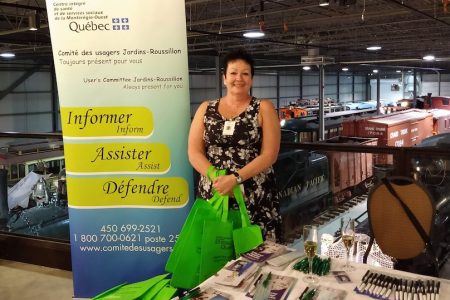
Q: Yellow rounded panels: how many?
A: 3